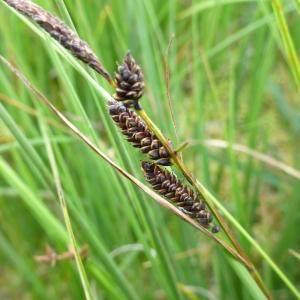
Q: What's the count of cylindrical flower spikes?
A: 4